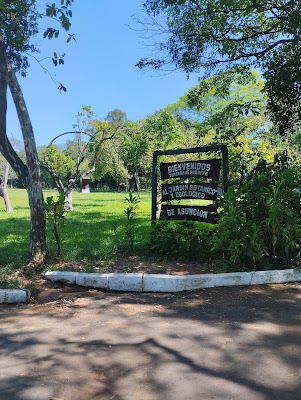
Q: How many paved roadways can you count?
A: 1